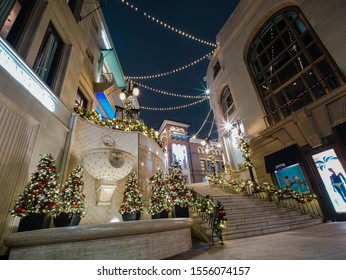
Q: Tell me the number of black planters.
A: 5